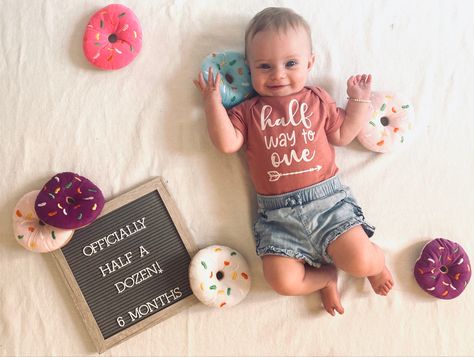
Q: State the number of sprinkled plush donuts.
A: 7